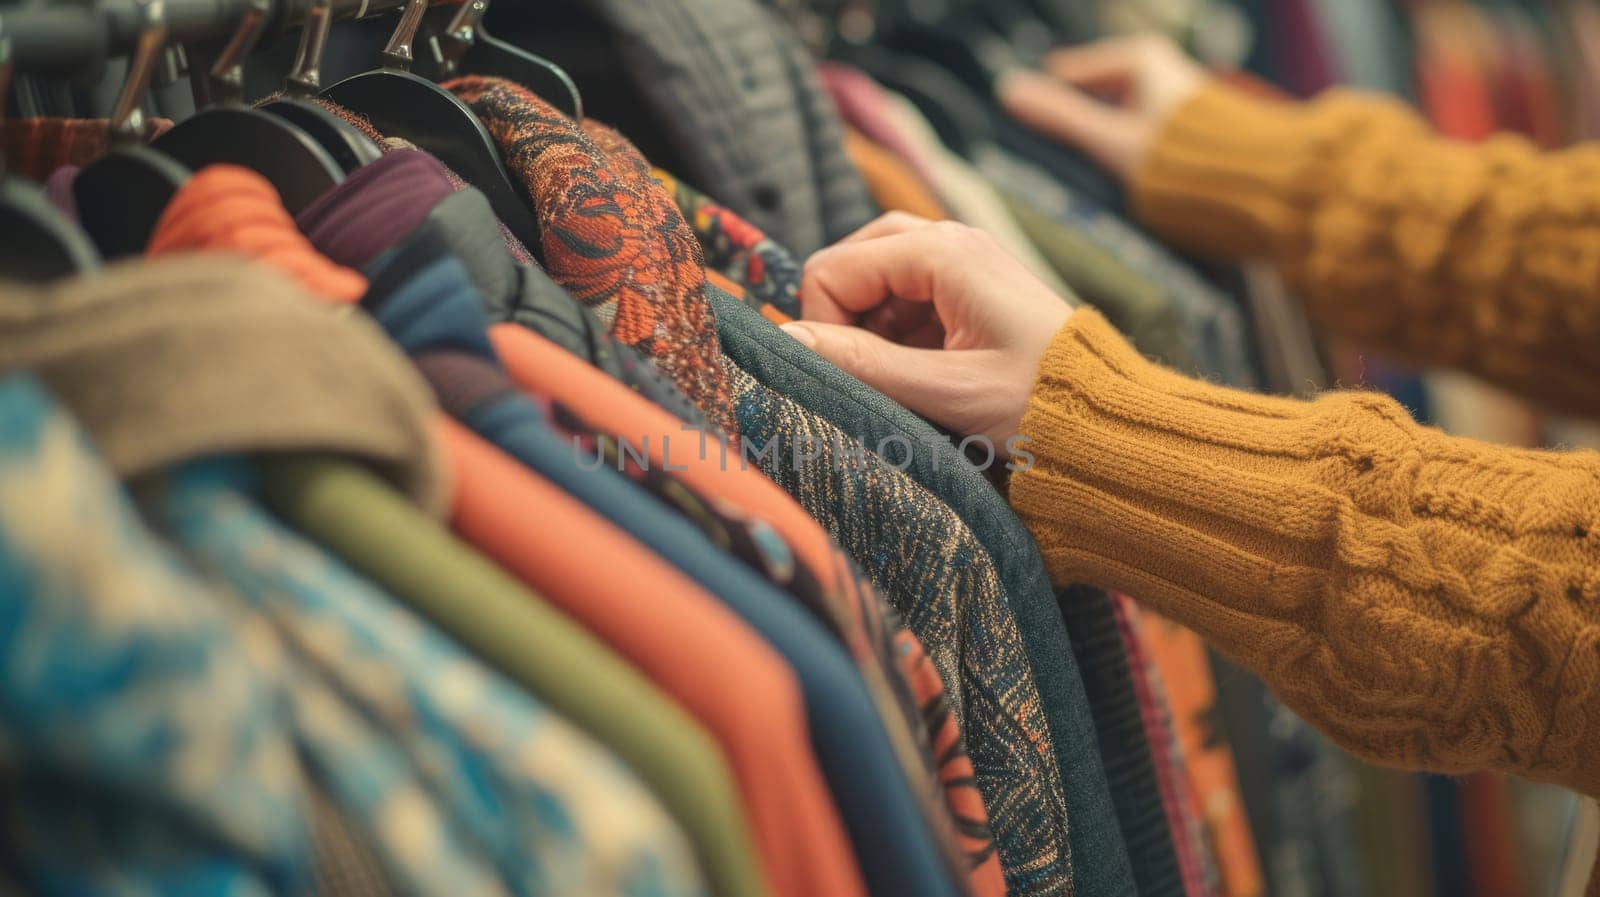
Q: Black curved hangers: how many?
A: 5